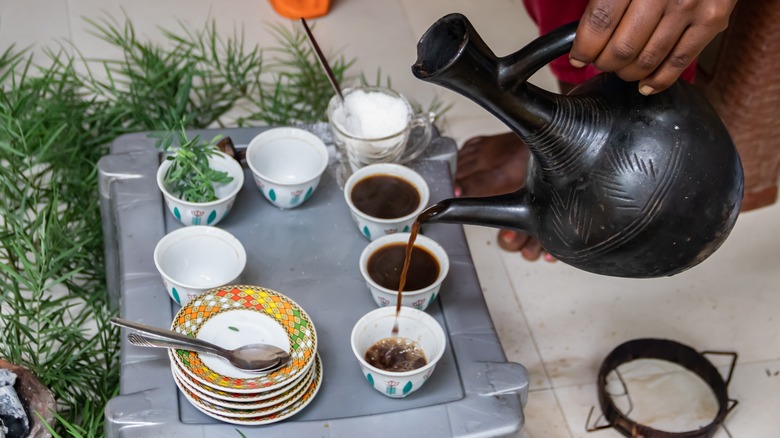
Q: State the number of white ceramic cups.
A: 6